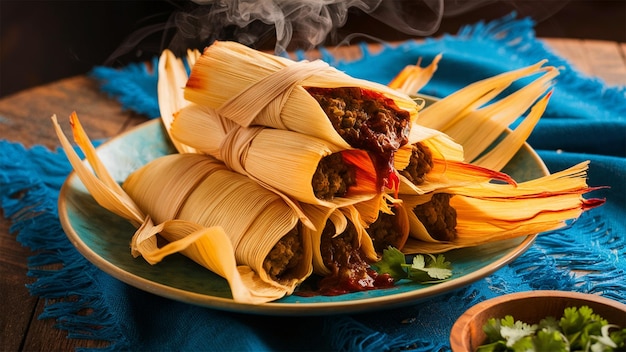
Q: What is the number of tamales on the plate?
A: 7